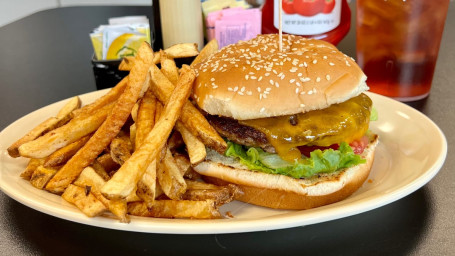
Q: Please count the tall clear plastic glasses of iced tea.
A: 1